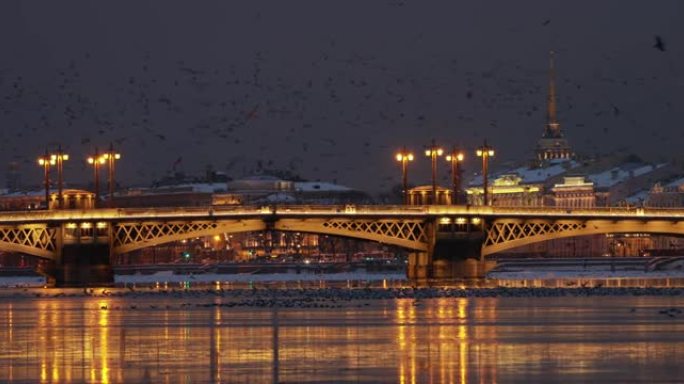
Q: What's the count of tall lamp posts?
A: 8